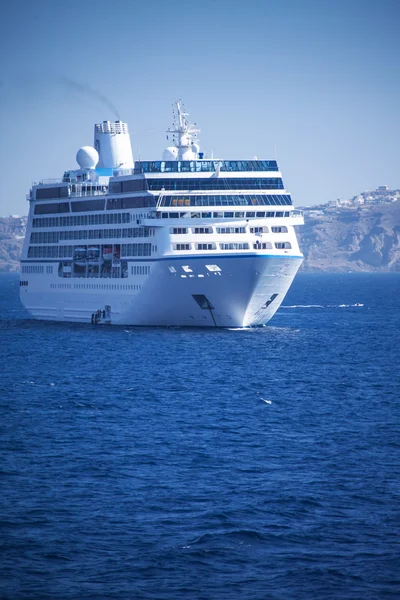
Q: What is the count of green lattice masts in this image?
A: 0